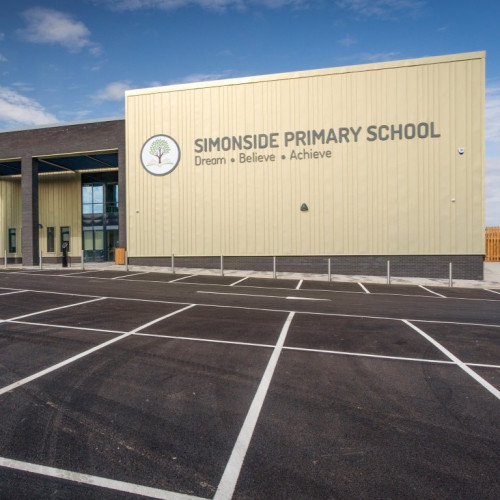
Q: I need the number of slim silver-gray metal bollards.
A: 10